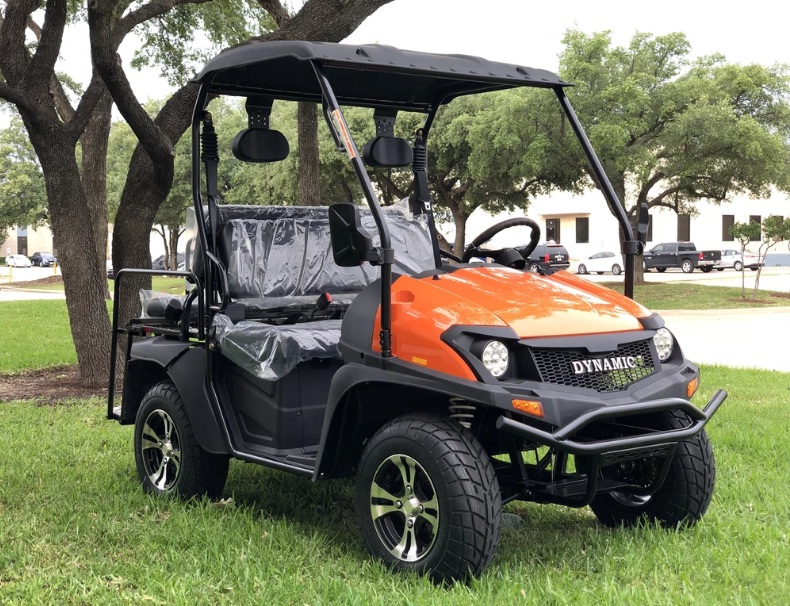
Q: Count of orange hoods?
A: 1